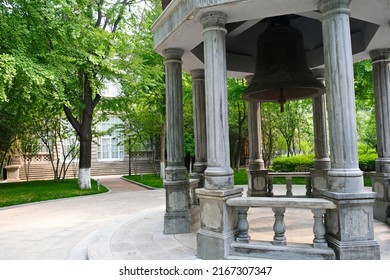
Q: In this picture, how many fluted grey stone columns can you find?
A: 7